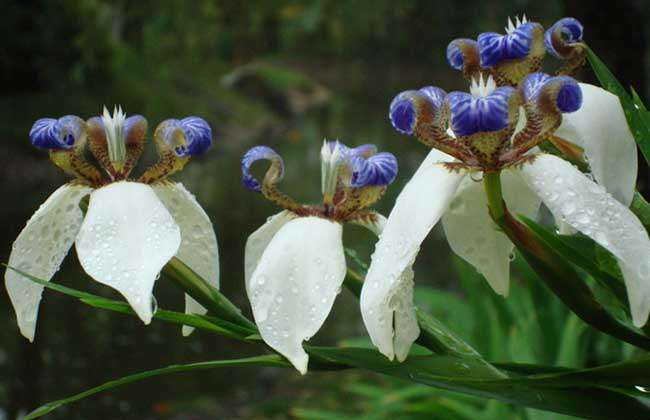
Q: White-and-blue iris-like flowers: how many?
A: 4